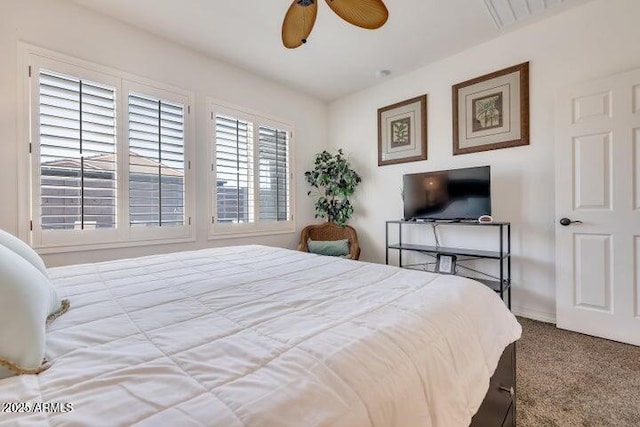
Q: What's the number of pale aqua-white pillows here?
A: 2